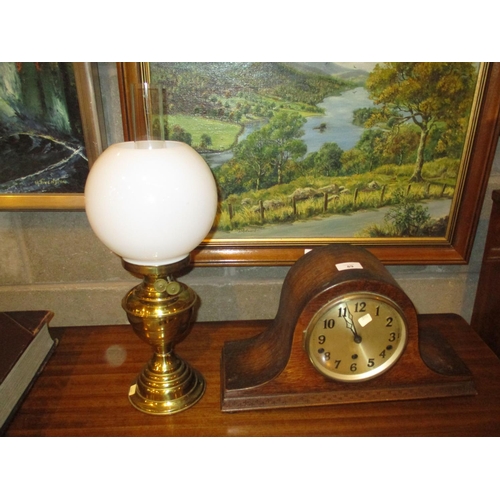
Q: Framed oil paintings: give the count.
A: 2